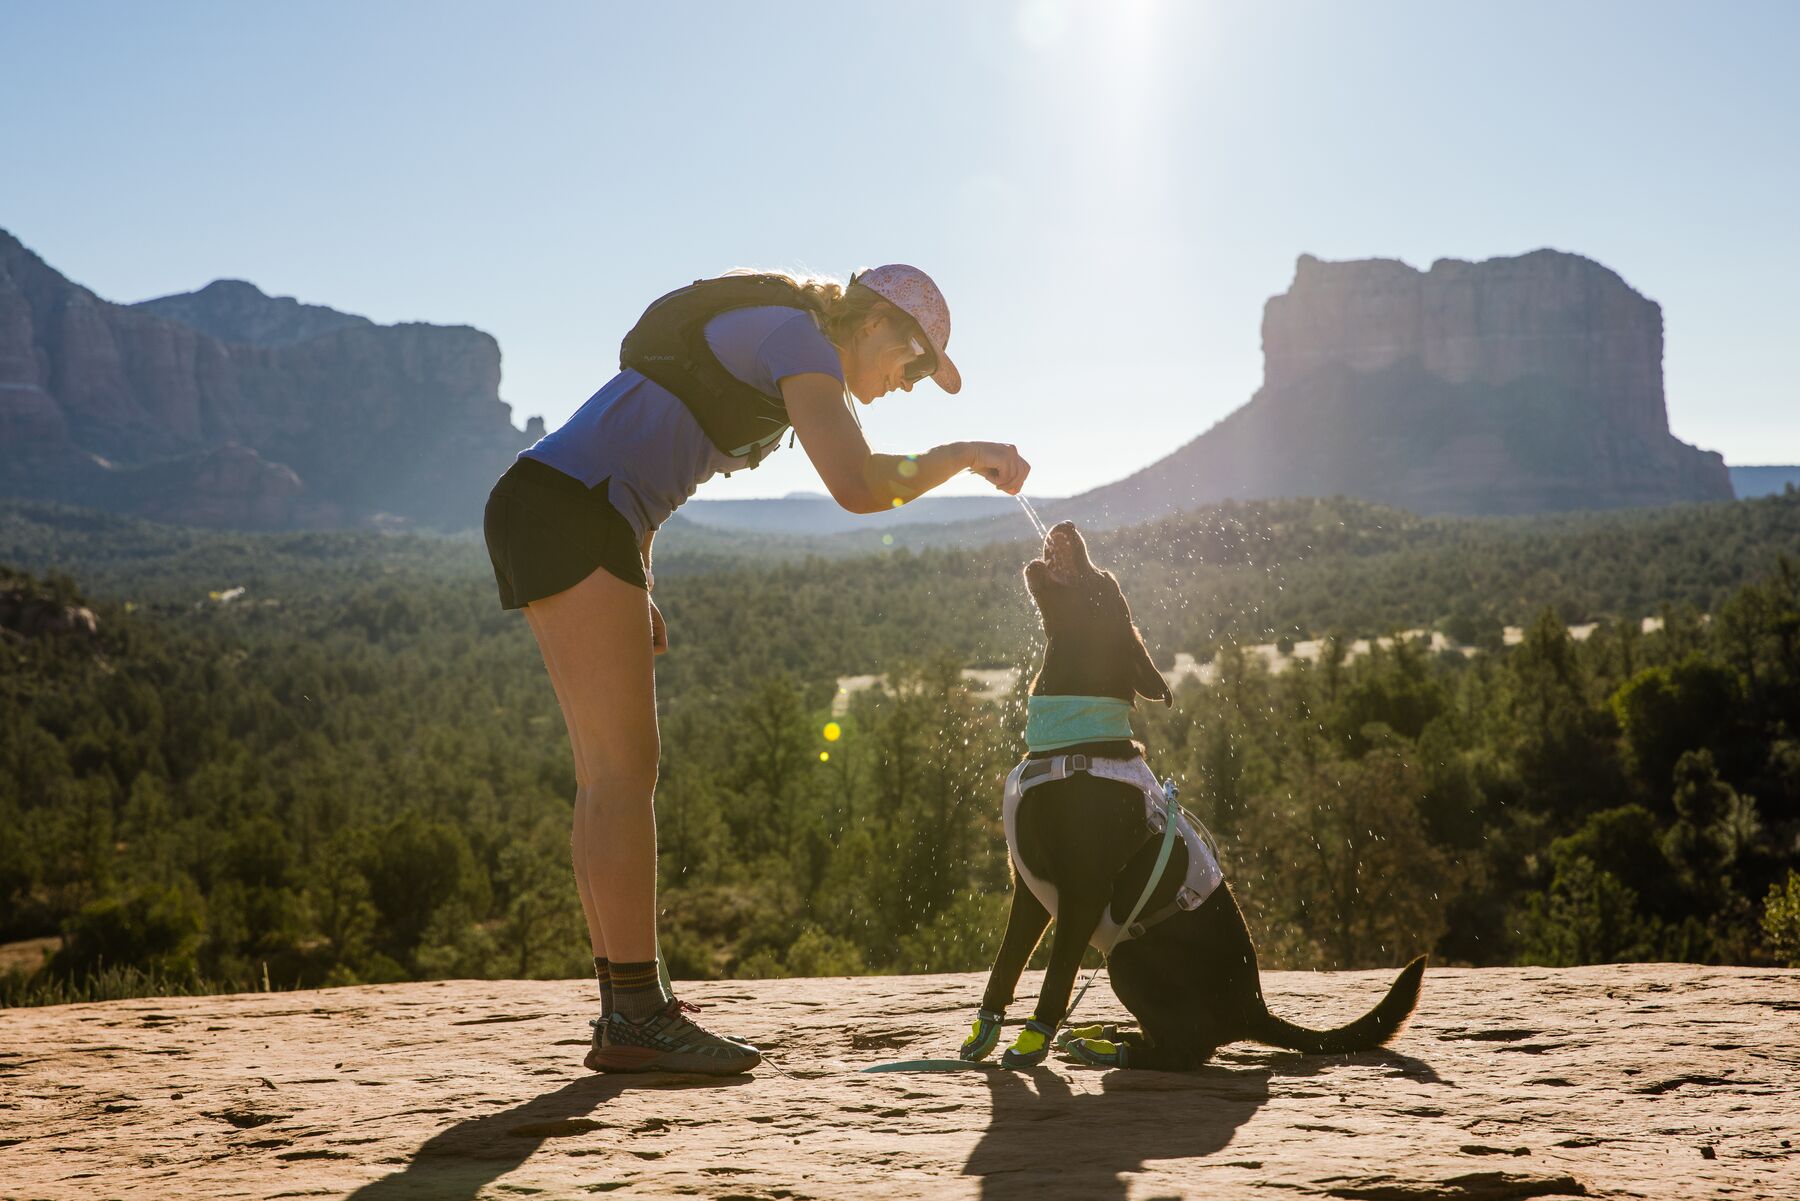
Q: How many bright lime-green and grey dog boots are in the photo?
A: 4